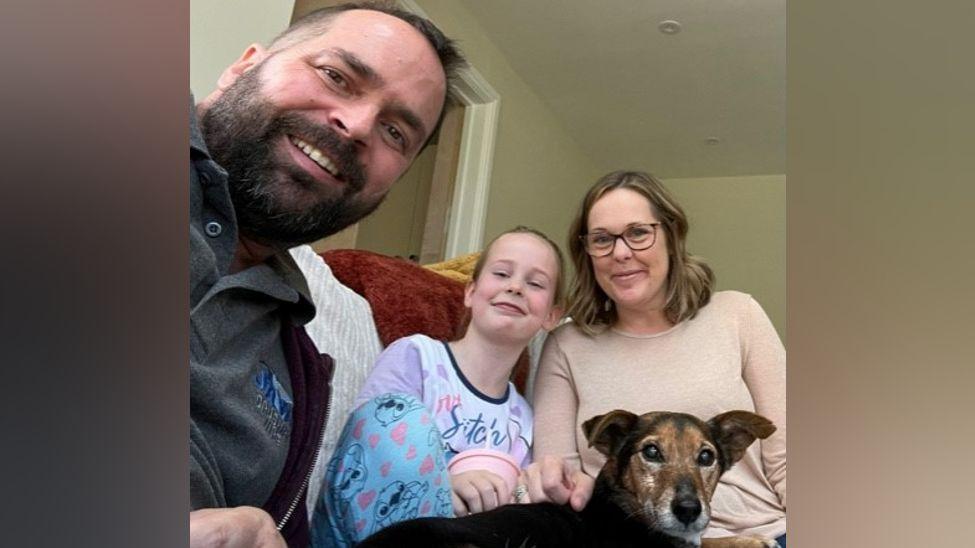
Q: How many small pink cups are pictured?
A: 1